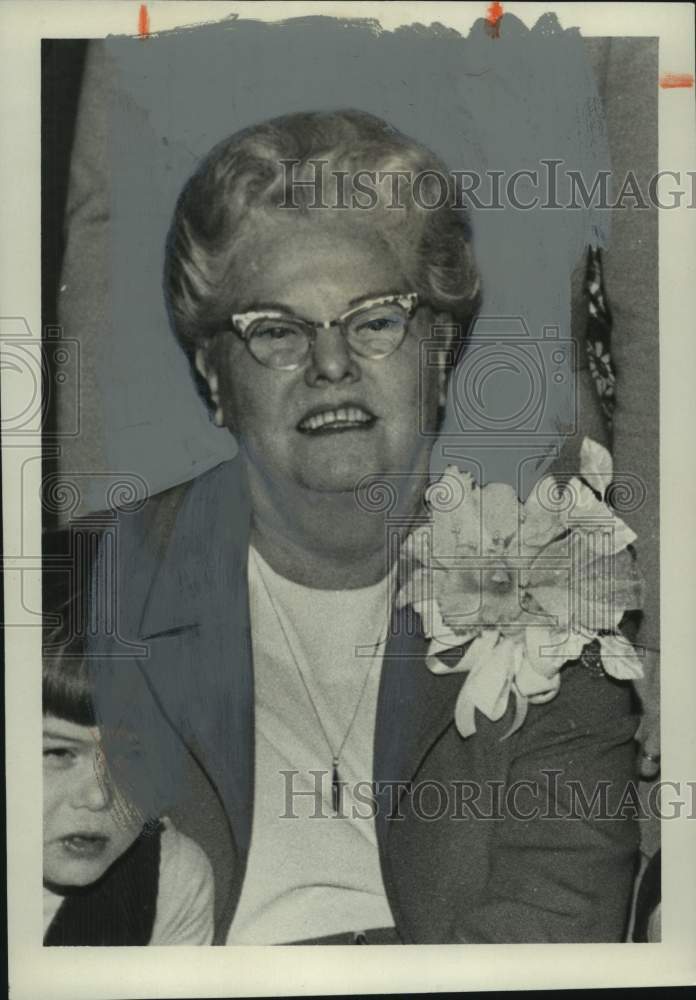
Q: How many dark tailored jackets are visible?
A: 1